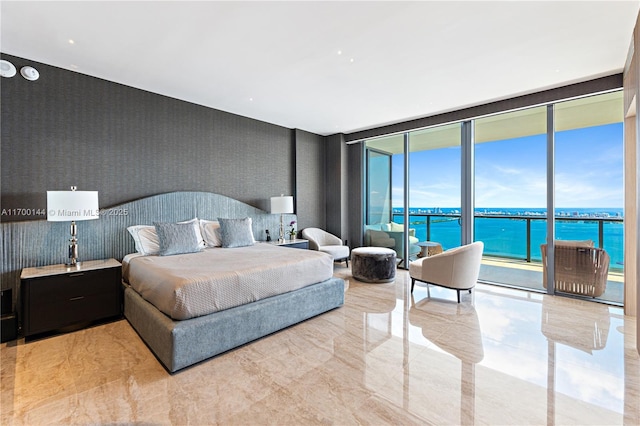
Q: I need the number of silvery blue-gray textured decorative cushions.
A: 2